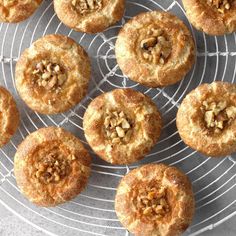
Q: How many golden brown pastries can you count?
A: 10